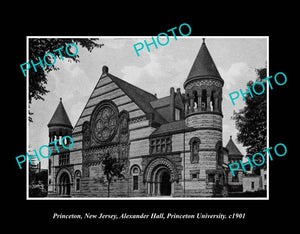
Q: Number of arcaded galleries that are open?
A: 2